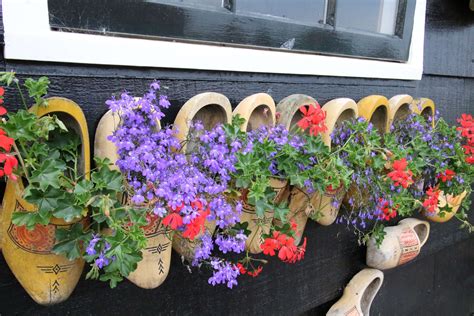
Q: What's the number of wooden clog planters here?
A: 12